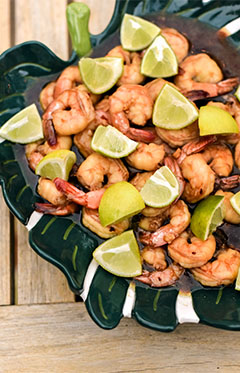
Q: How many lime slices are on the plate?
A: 15